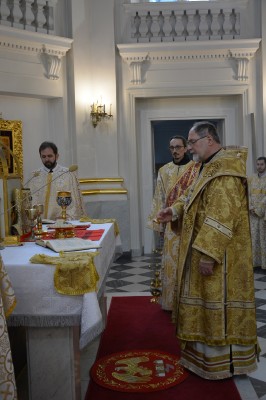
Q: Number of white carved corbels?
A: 3